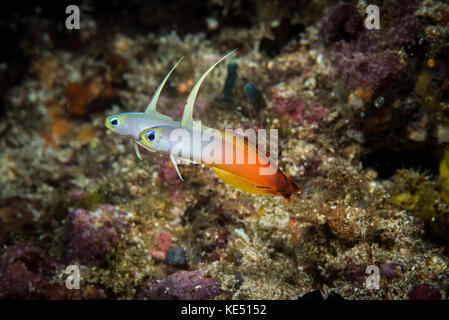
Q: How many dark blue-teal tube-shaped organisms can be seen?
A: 2